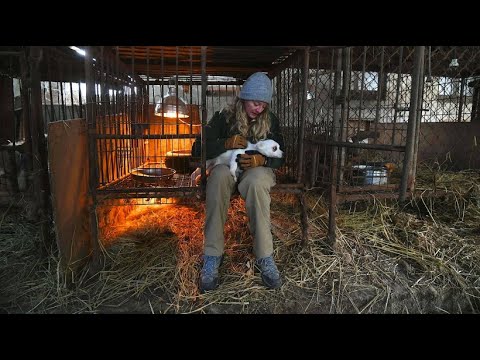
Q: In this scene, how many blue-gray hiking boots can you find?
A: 2